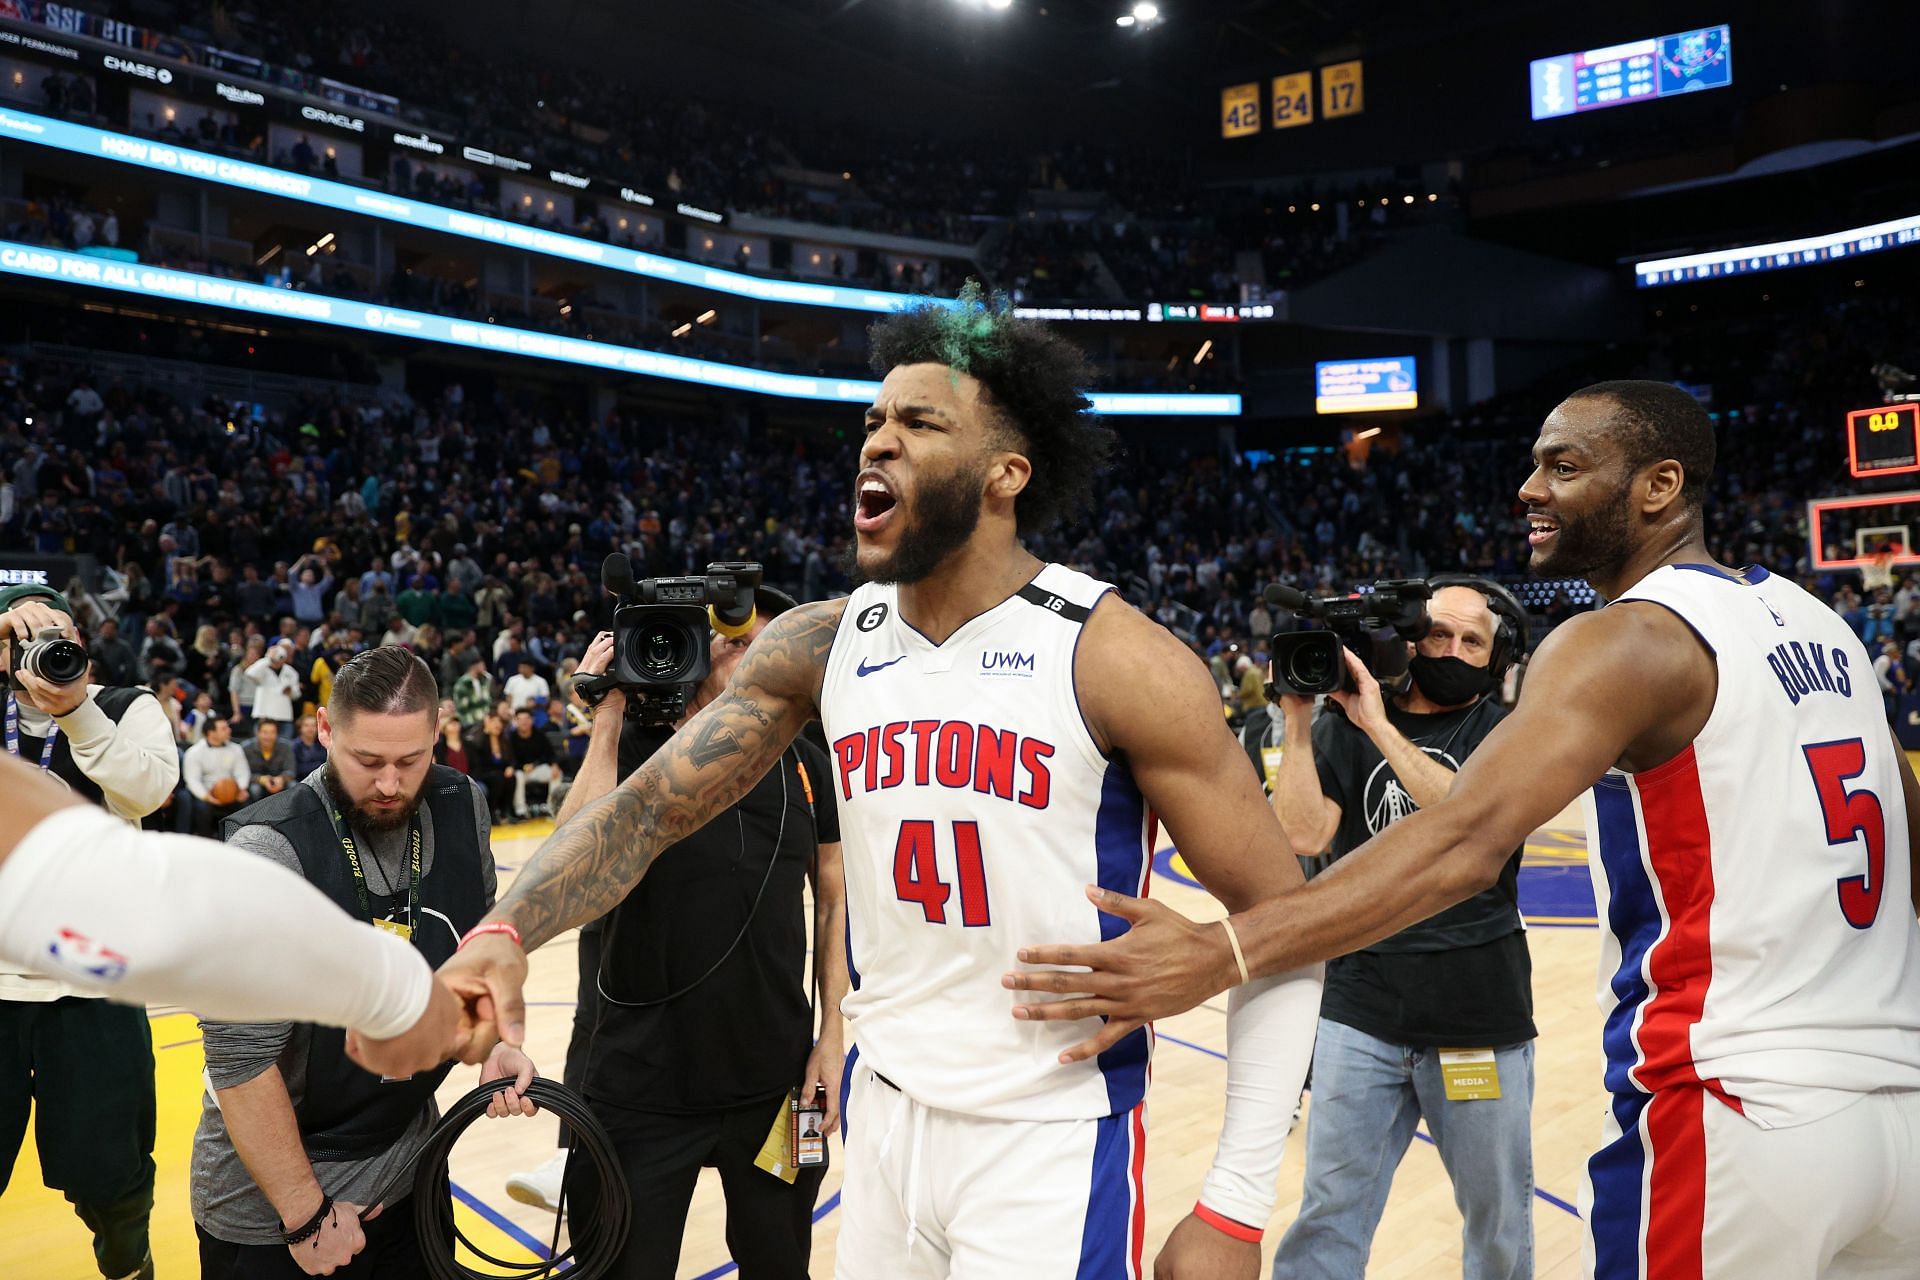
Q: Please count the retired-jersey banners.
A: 3